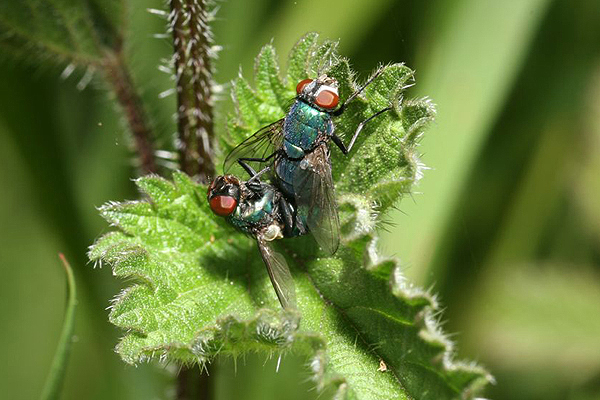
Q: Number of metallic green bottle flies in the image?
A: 2